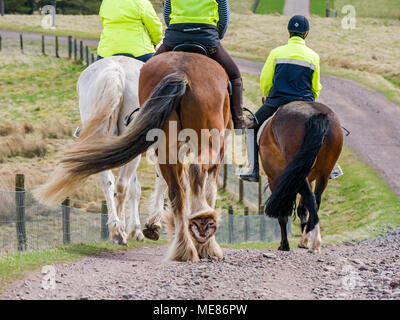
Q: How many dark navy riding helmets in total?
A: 1